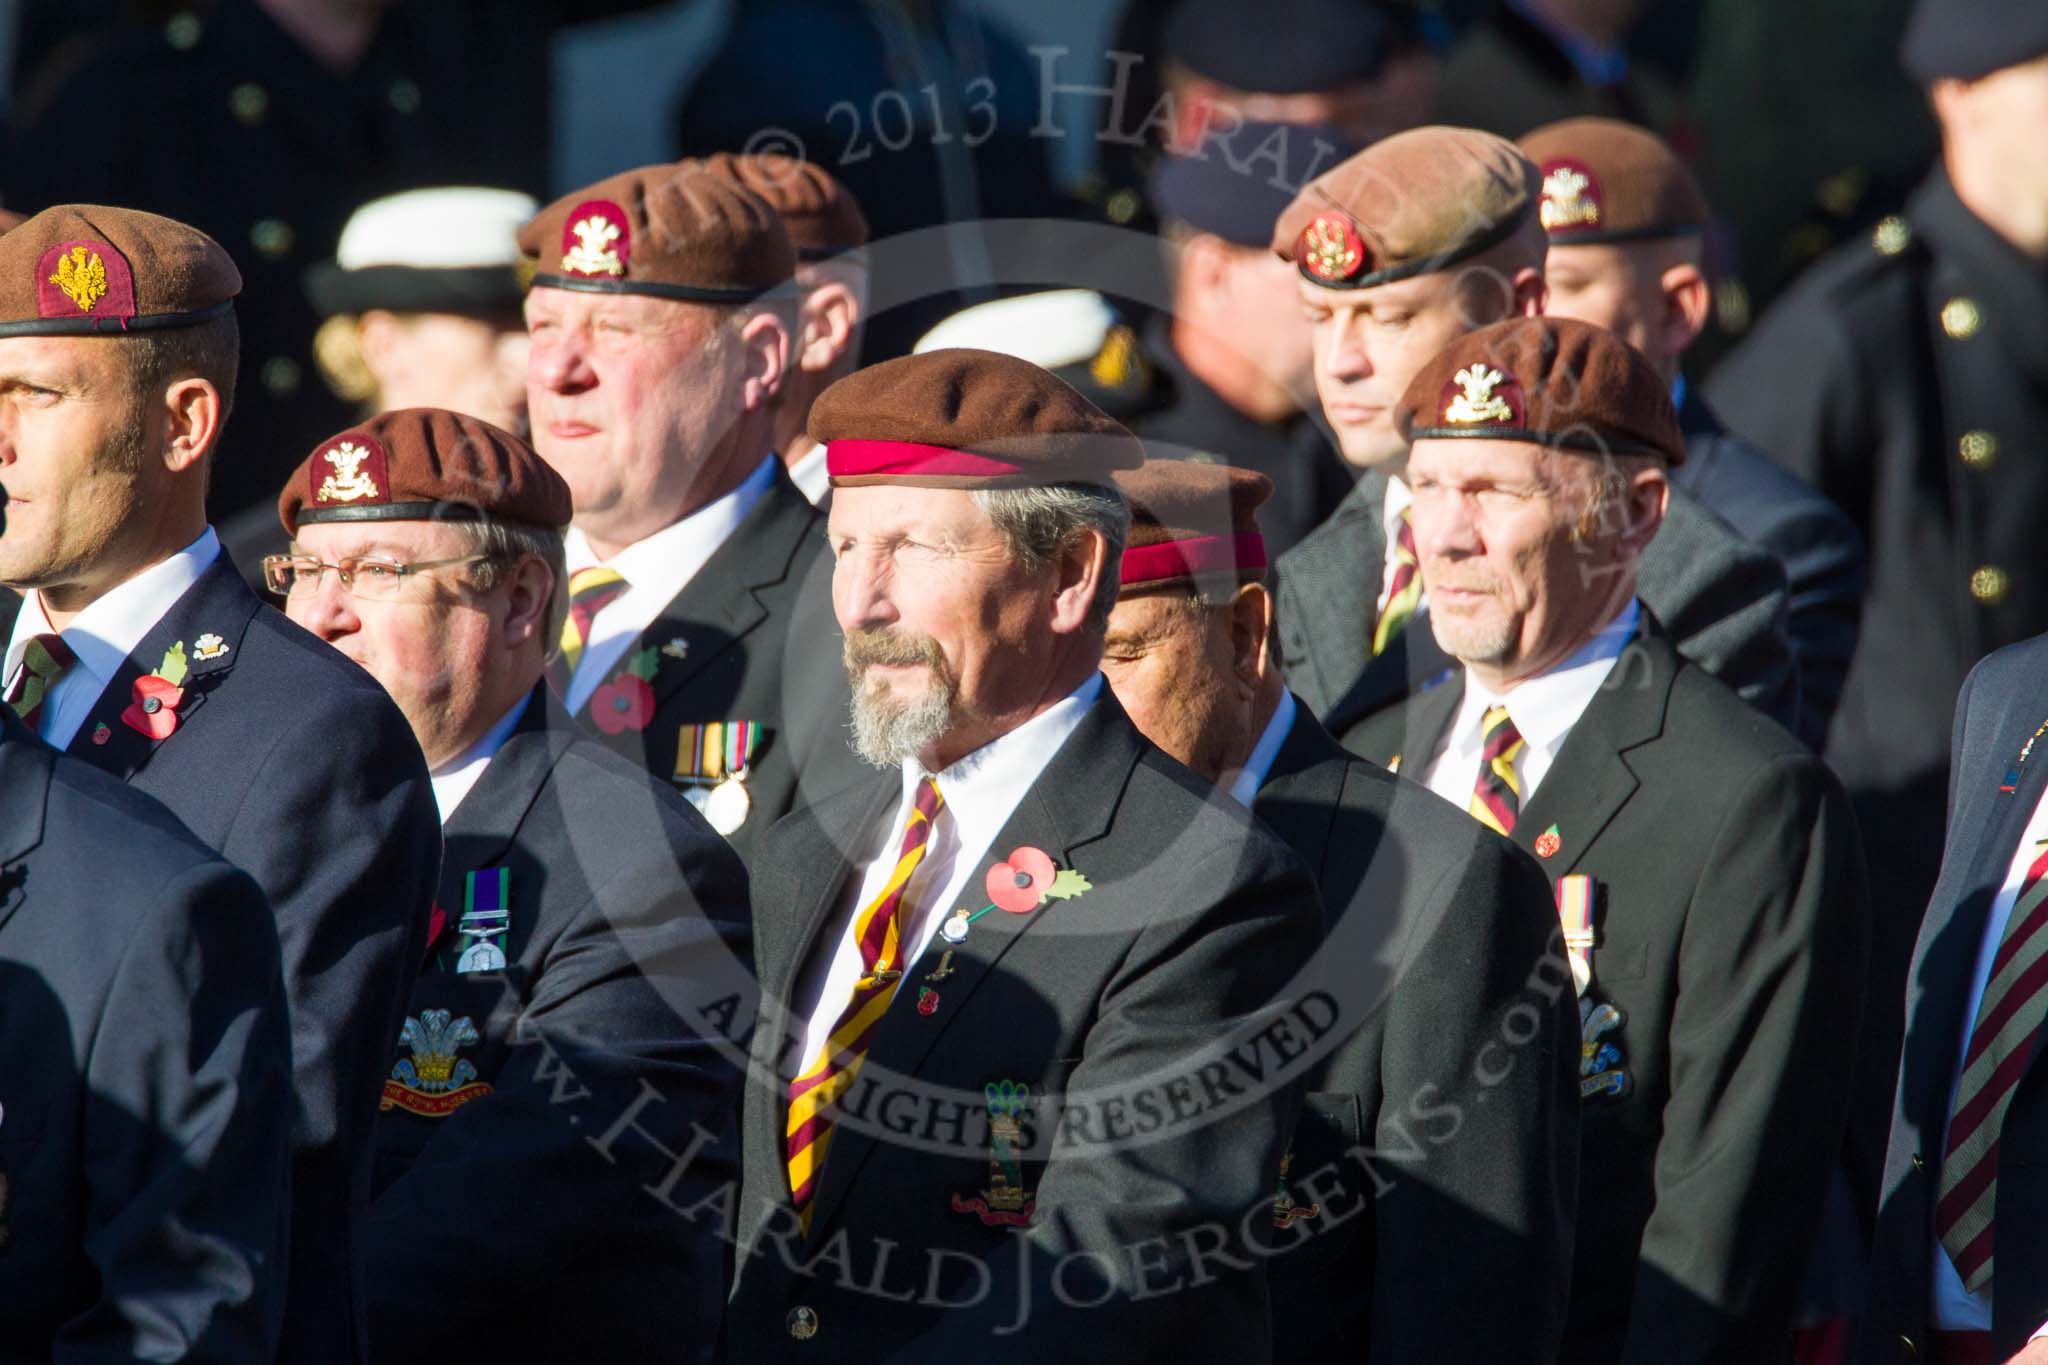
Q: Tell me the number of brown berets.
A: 9